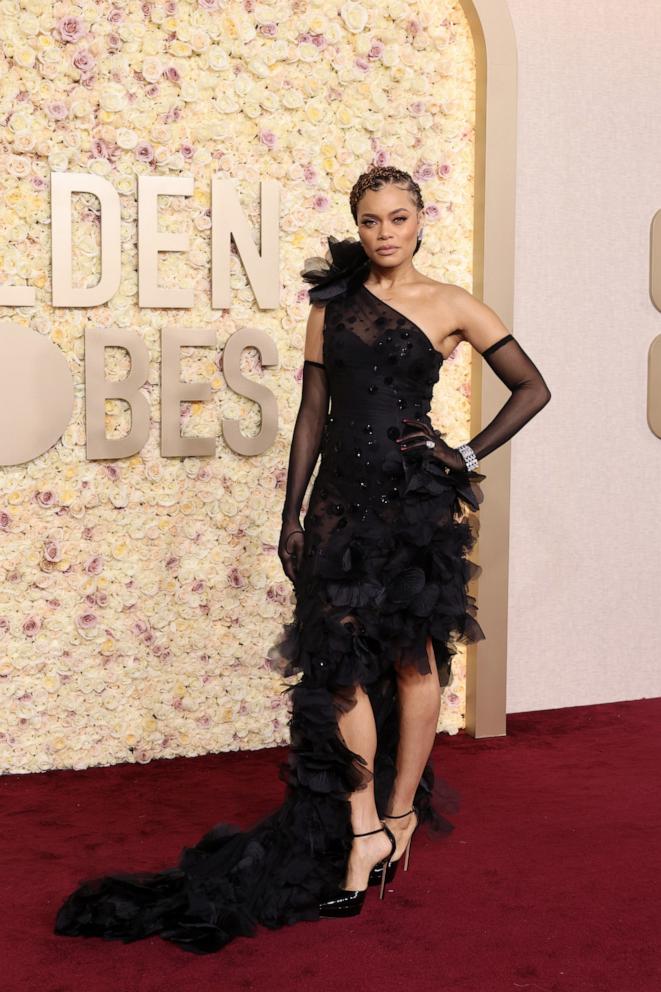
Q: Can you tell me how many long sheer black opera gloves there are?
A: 2